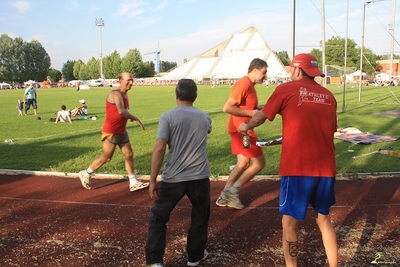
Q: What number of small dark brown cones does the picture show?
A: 0